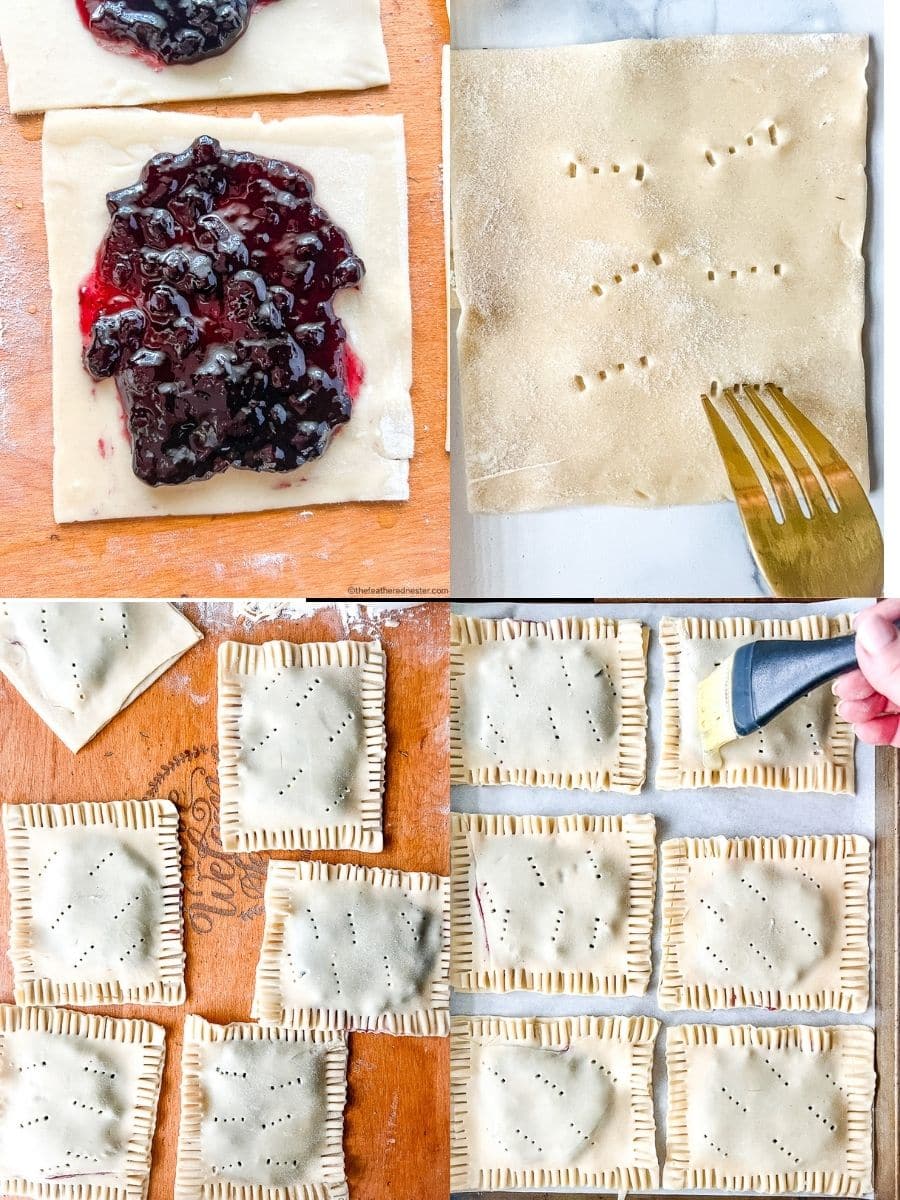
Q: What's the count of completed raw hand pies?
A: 11